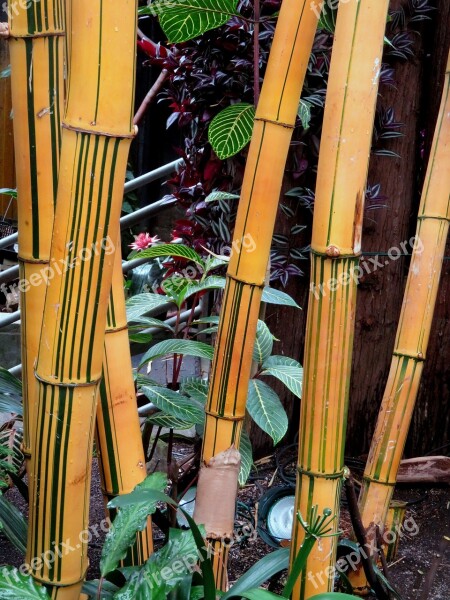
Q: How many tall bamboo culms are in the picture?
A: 6